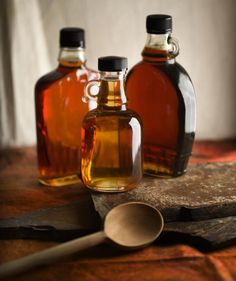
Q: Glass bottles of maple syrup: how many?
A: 3